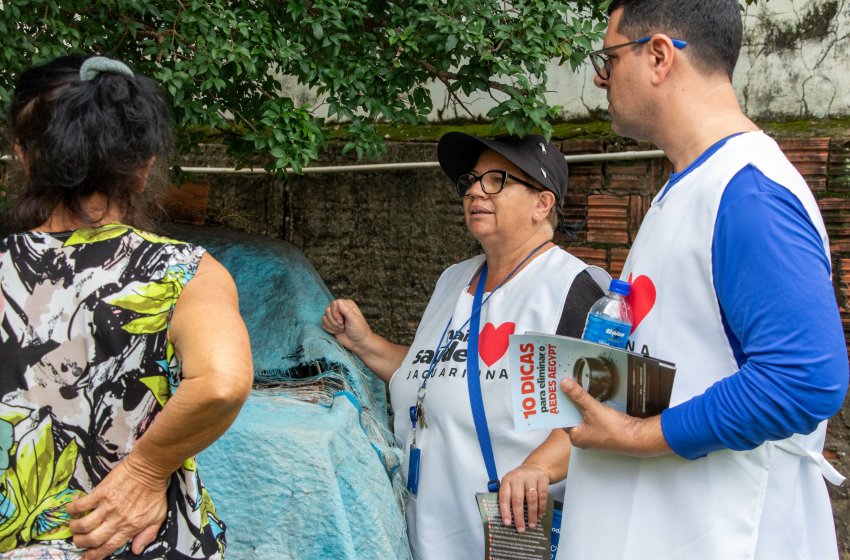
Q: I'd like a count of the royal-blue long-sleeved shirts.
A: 1